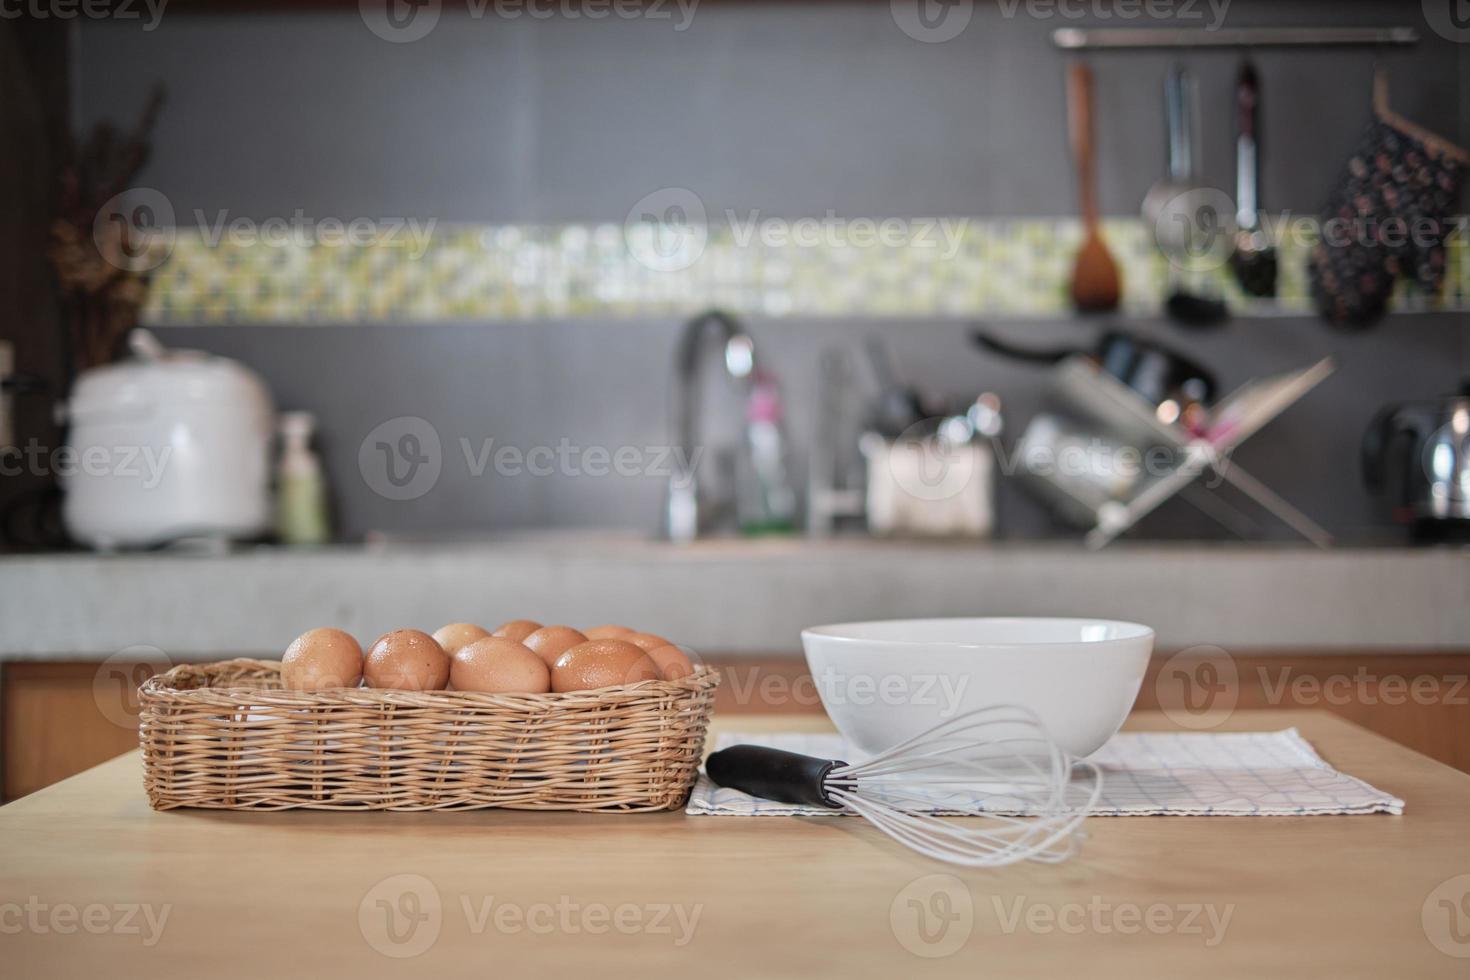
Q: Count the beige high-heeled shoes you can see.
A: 0